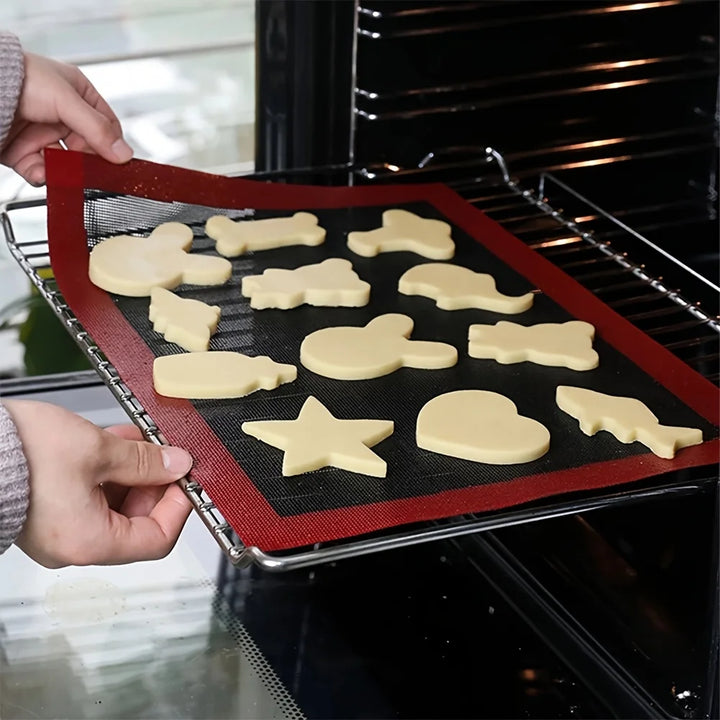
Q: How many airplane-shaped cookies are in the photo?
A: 1